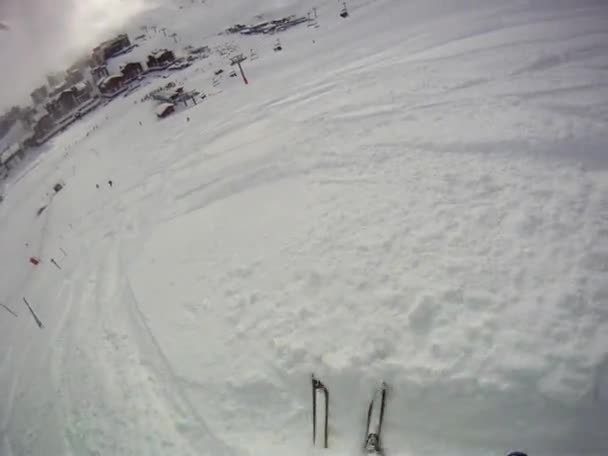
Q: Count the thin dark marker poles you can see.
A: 4